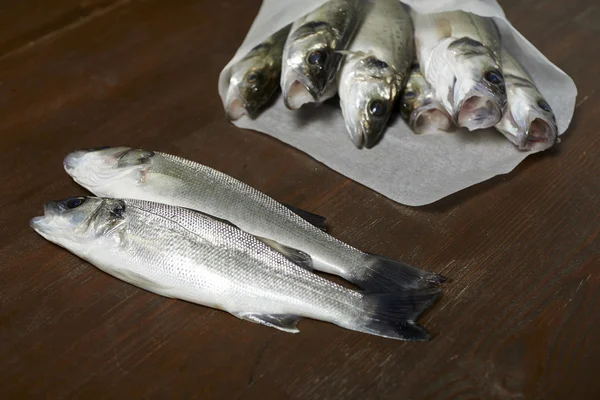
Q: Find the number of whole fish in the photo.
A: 8